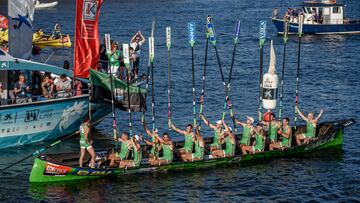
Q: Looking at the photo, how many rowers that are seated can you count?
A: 13